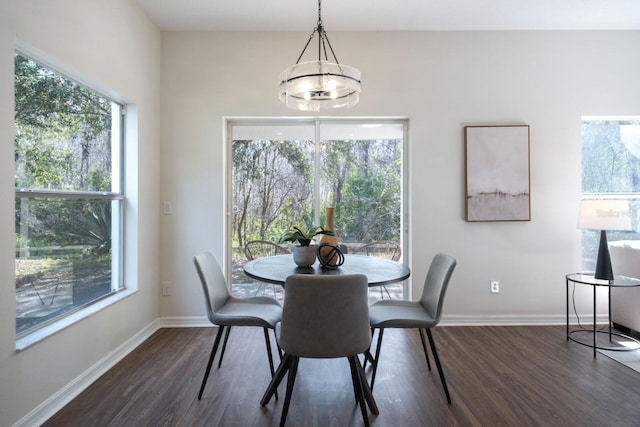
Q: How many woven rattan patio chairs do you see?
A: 2